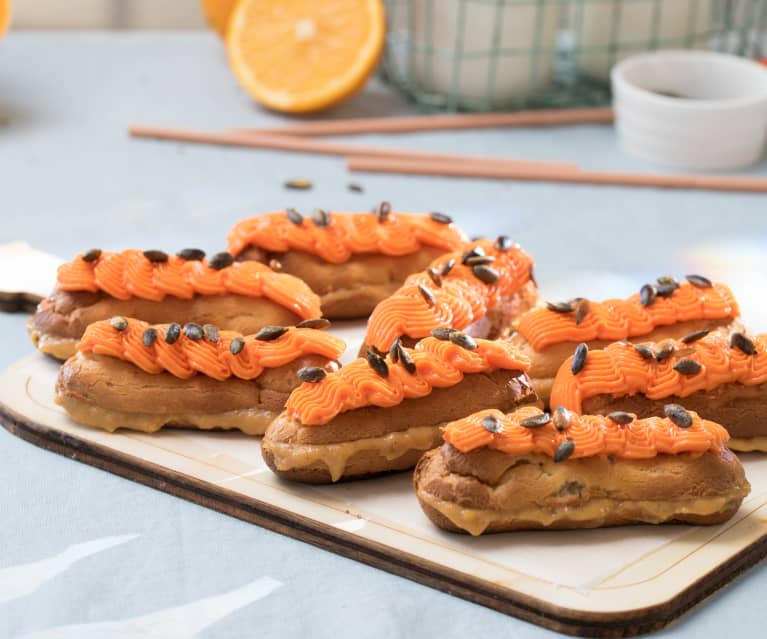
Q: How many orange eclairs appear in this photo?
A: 8